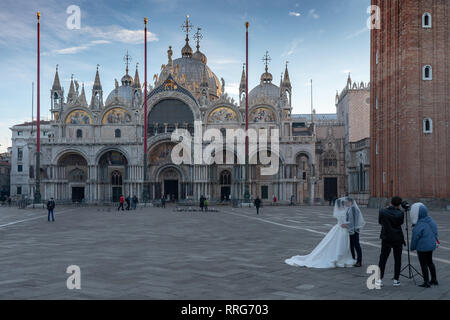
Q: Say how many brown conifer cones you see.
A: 0